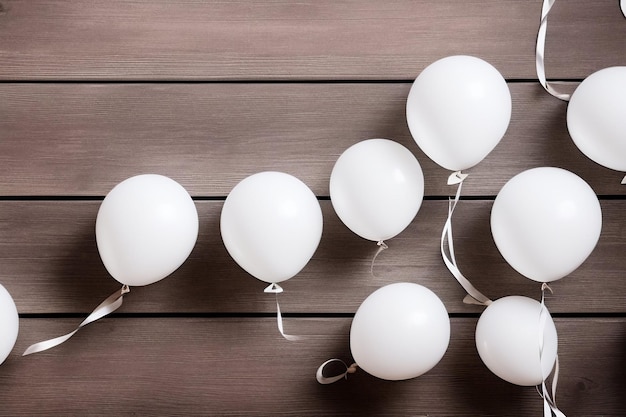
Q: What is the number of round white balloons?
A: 9